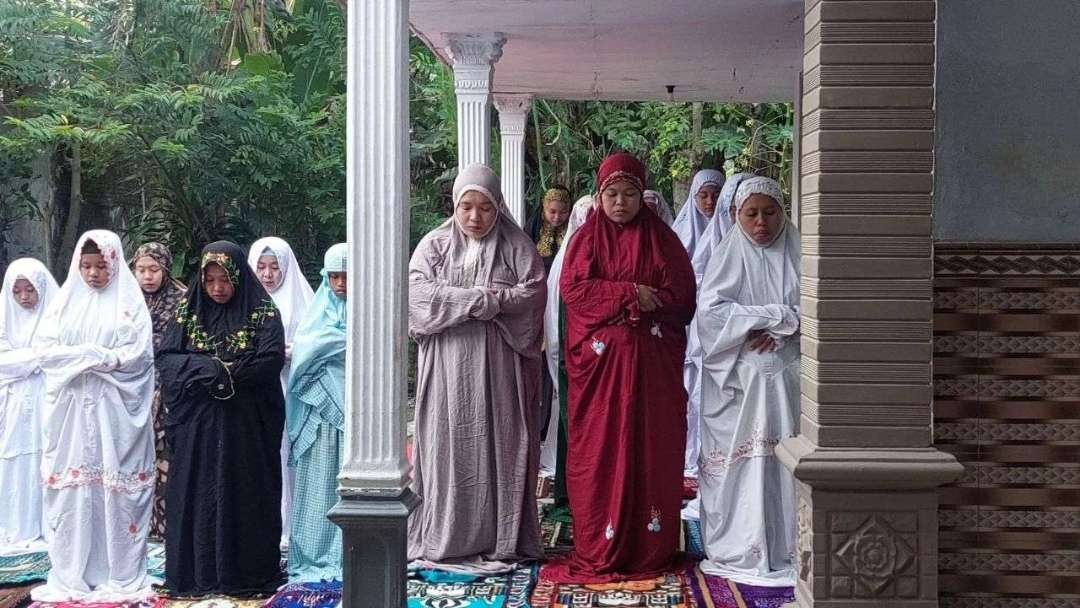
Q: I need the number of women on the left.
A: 6